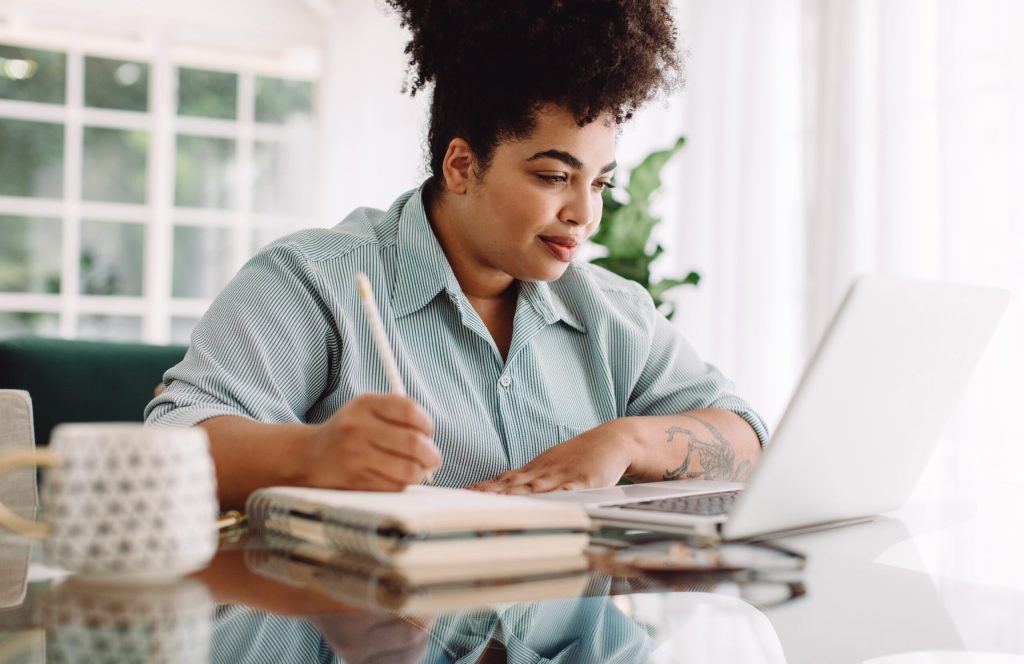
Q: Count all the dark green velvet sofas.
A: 1